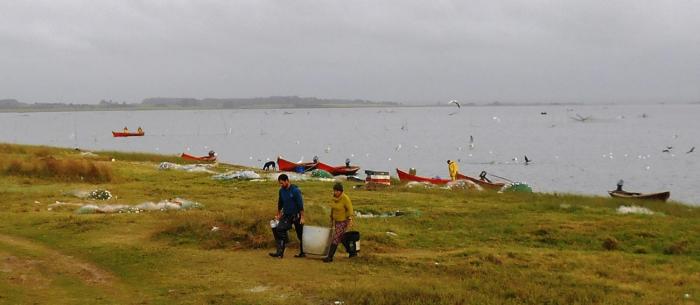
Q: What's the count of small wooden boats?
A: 7